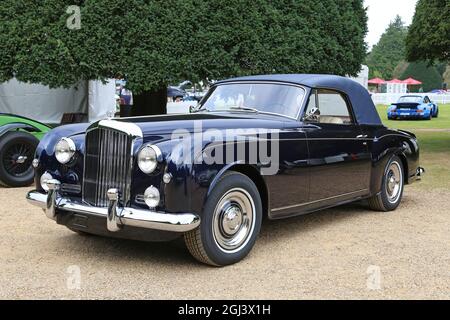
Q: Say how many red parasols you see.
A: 3